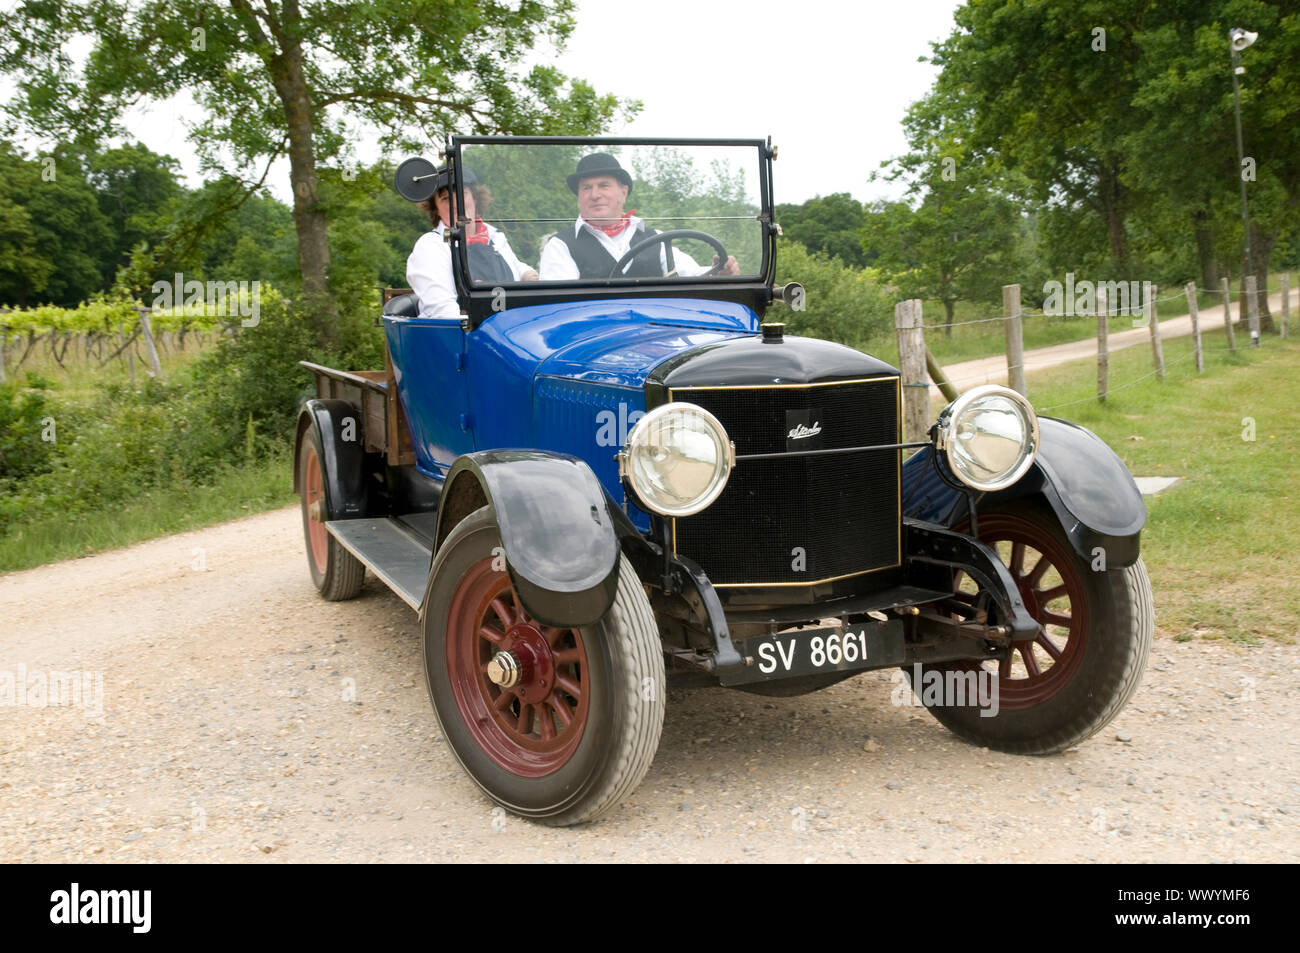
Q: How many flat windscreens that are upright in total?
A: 1